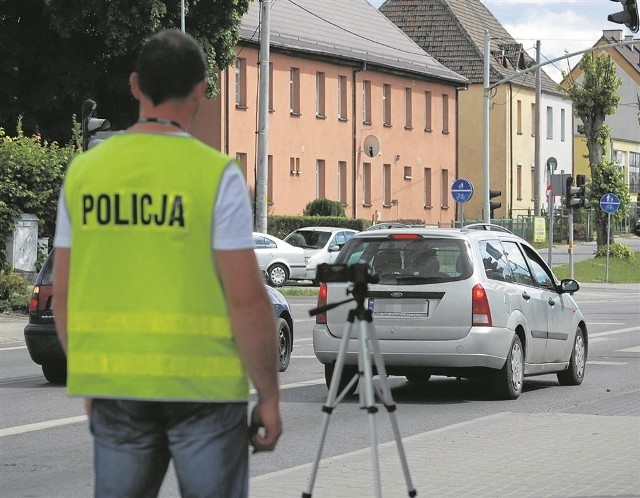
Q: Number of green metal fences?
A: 1